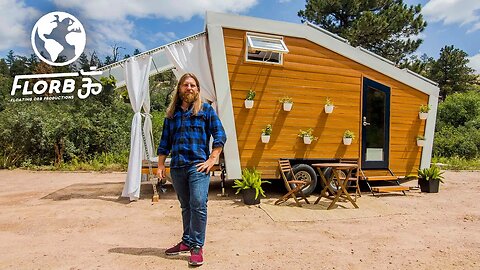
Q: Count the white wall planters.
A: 8